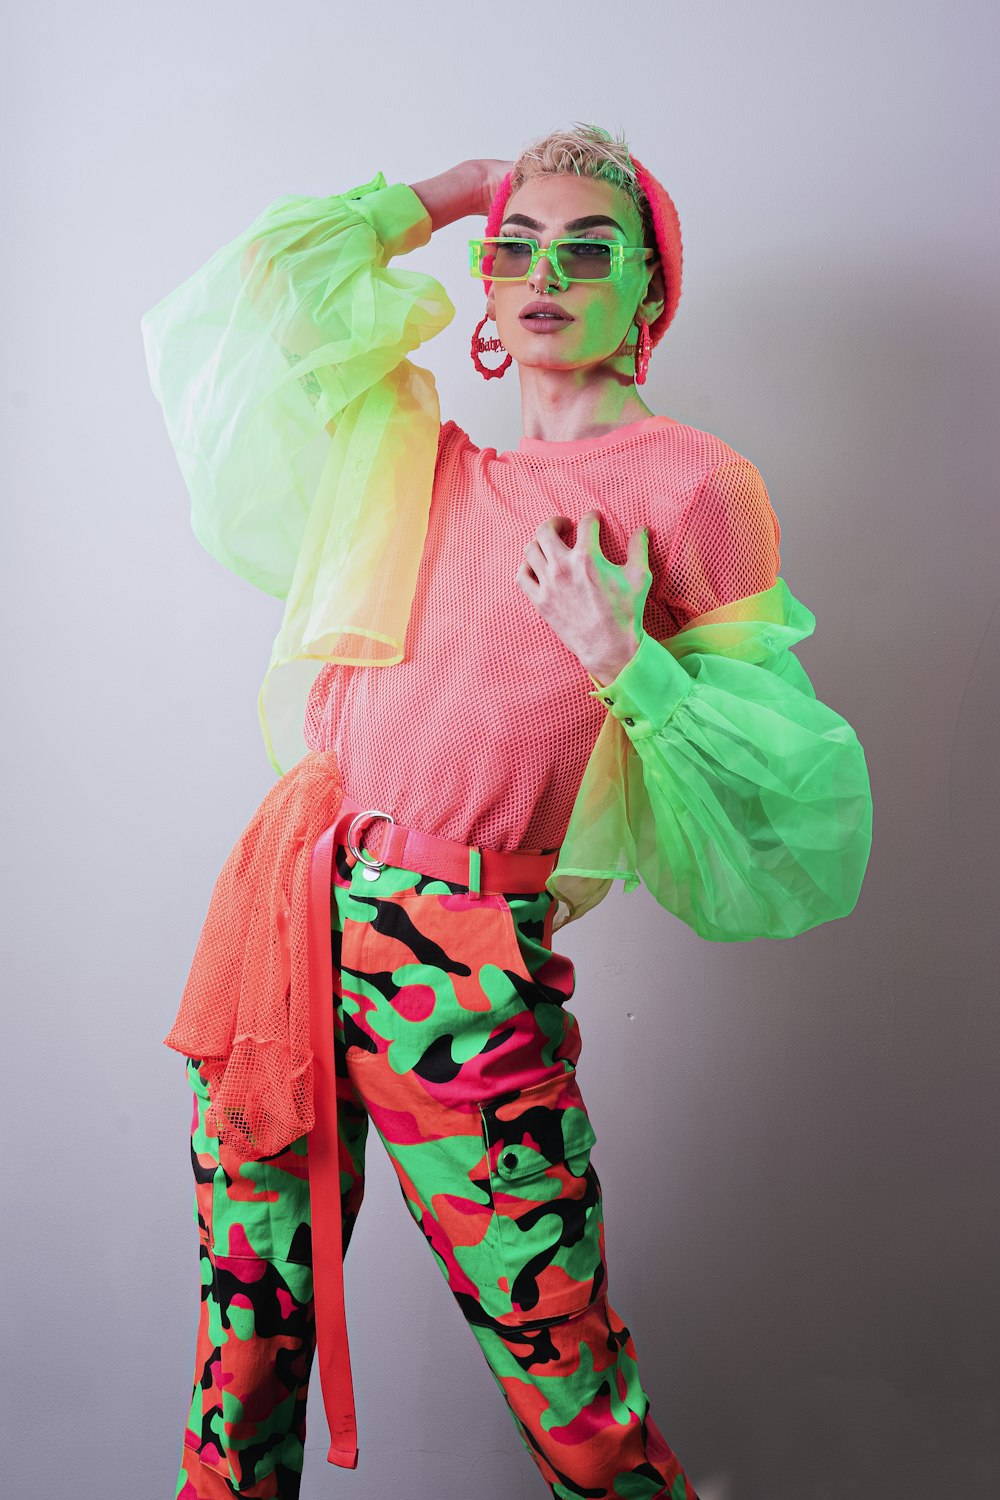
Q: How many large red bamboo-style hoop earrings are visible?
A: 2